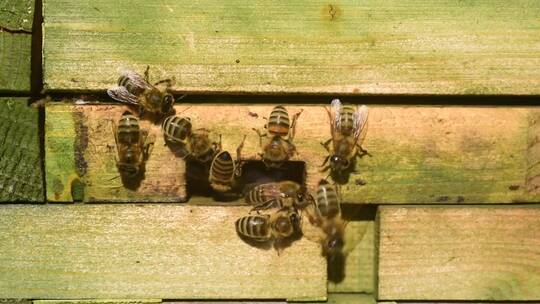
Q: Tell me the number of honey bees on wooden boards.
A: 9